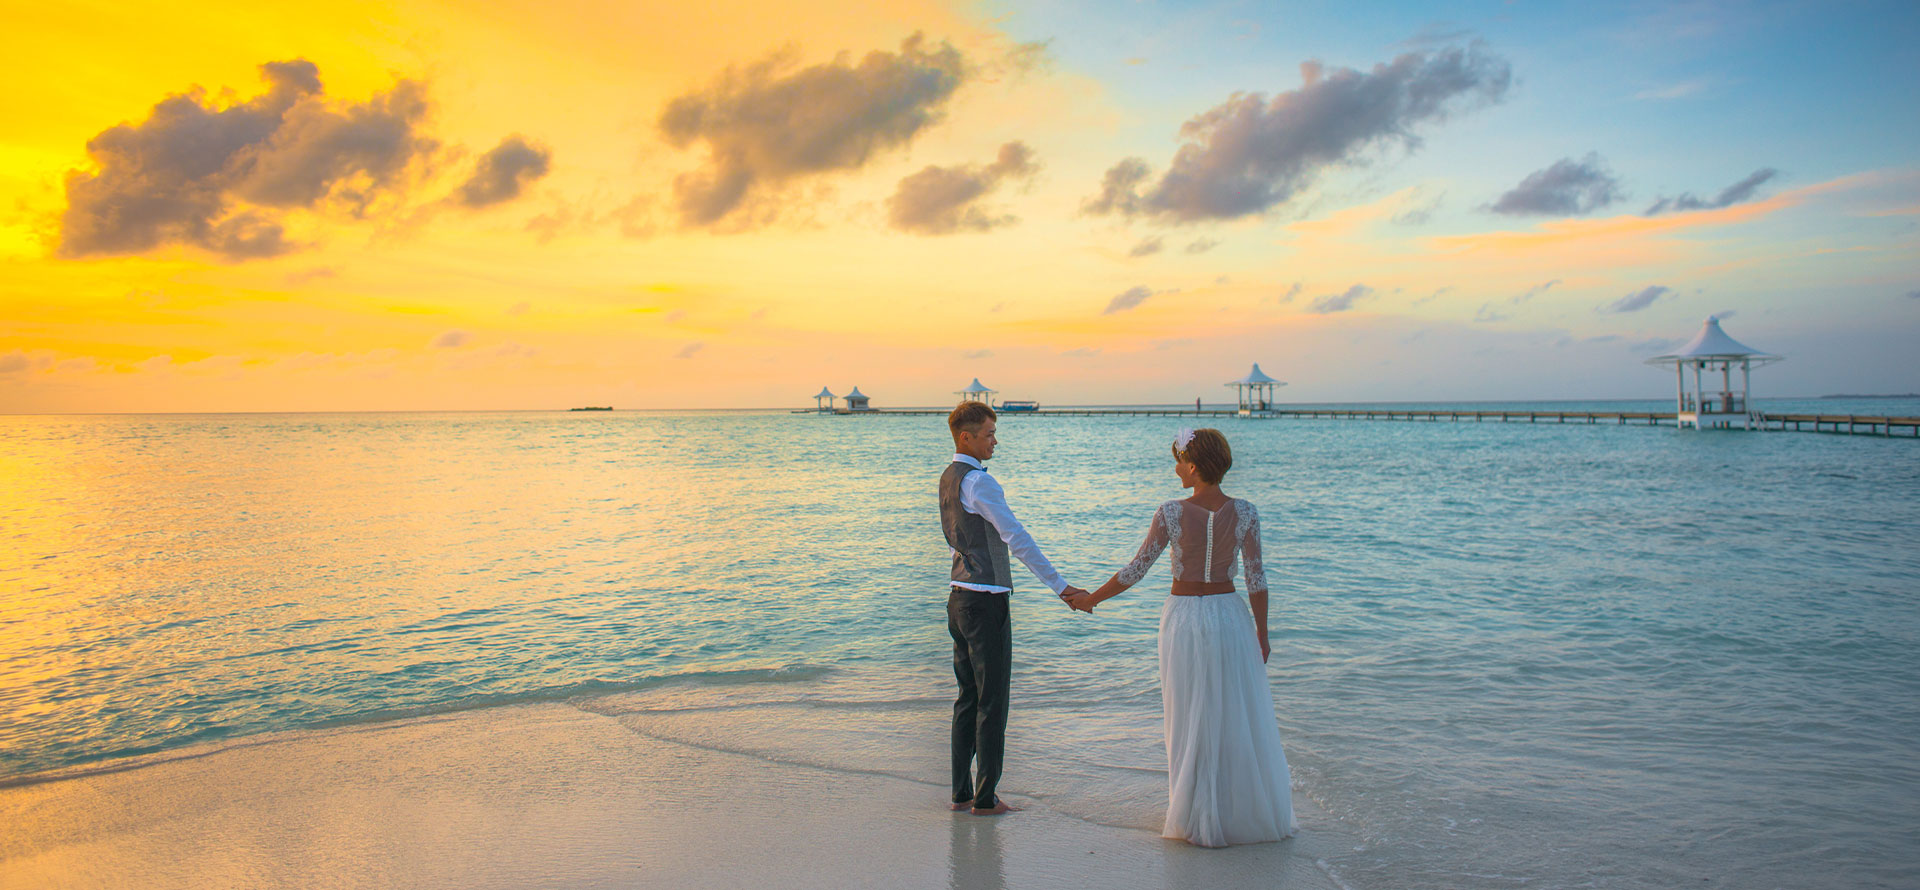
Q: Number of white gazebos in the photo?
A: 5